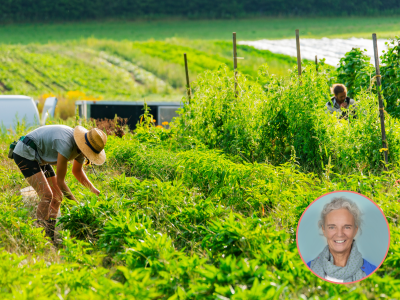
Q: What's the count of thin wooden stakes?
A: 5